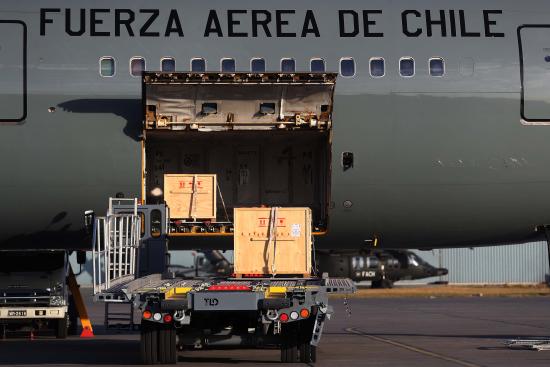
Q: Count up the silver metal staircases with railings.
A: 1